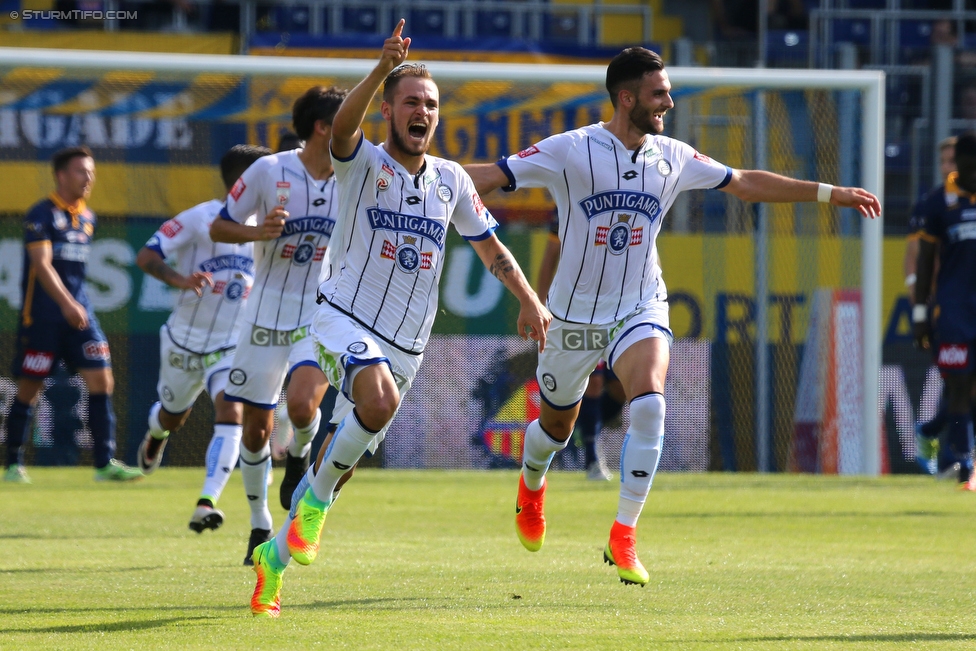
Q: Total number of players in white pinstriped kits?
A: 4